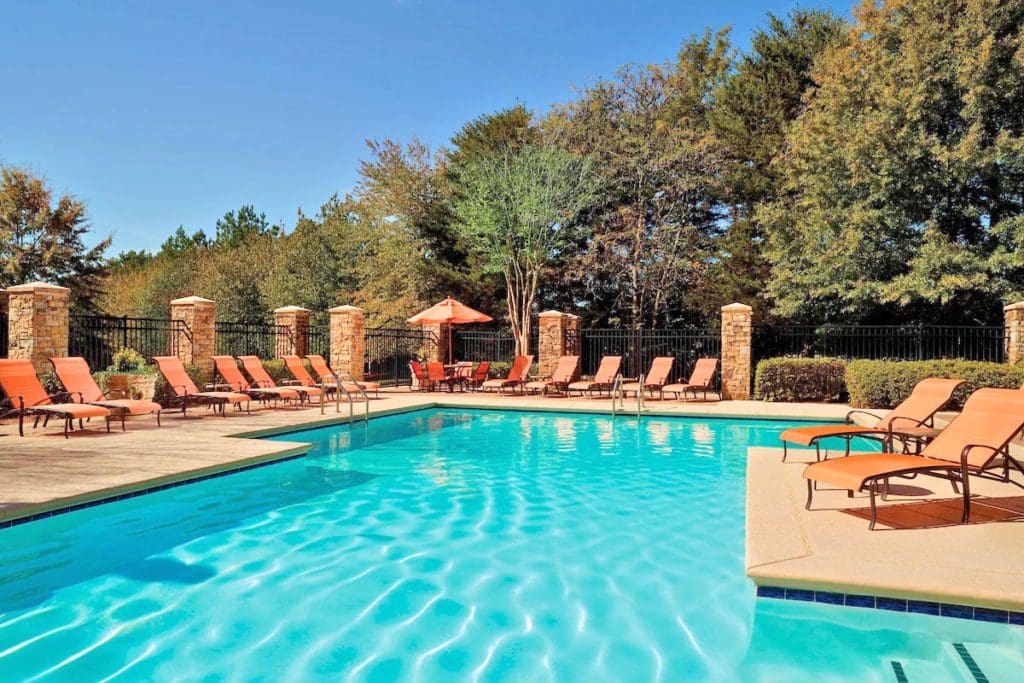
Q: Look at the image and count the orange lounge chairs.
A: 14